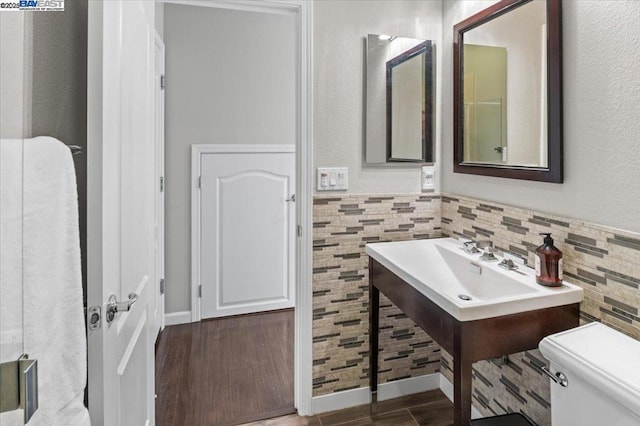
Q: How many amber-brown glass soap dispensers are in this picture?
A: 1